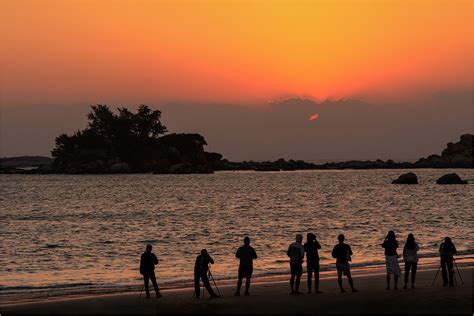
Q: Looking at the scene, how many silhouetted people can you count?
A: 9